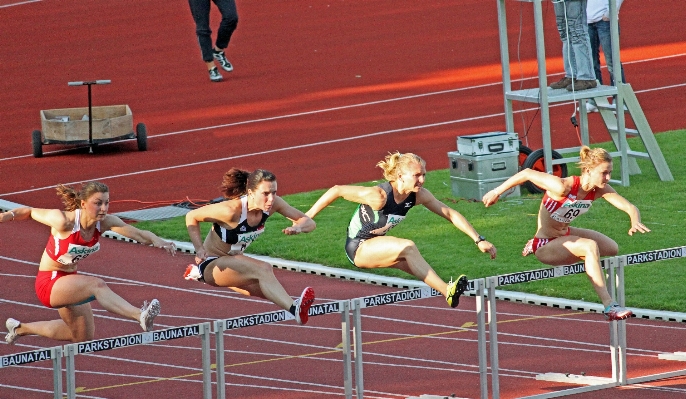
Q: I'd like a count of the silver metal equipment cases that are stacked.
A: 2